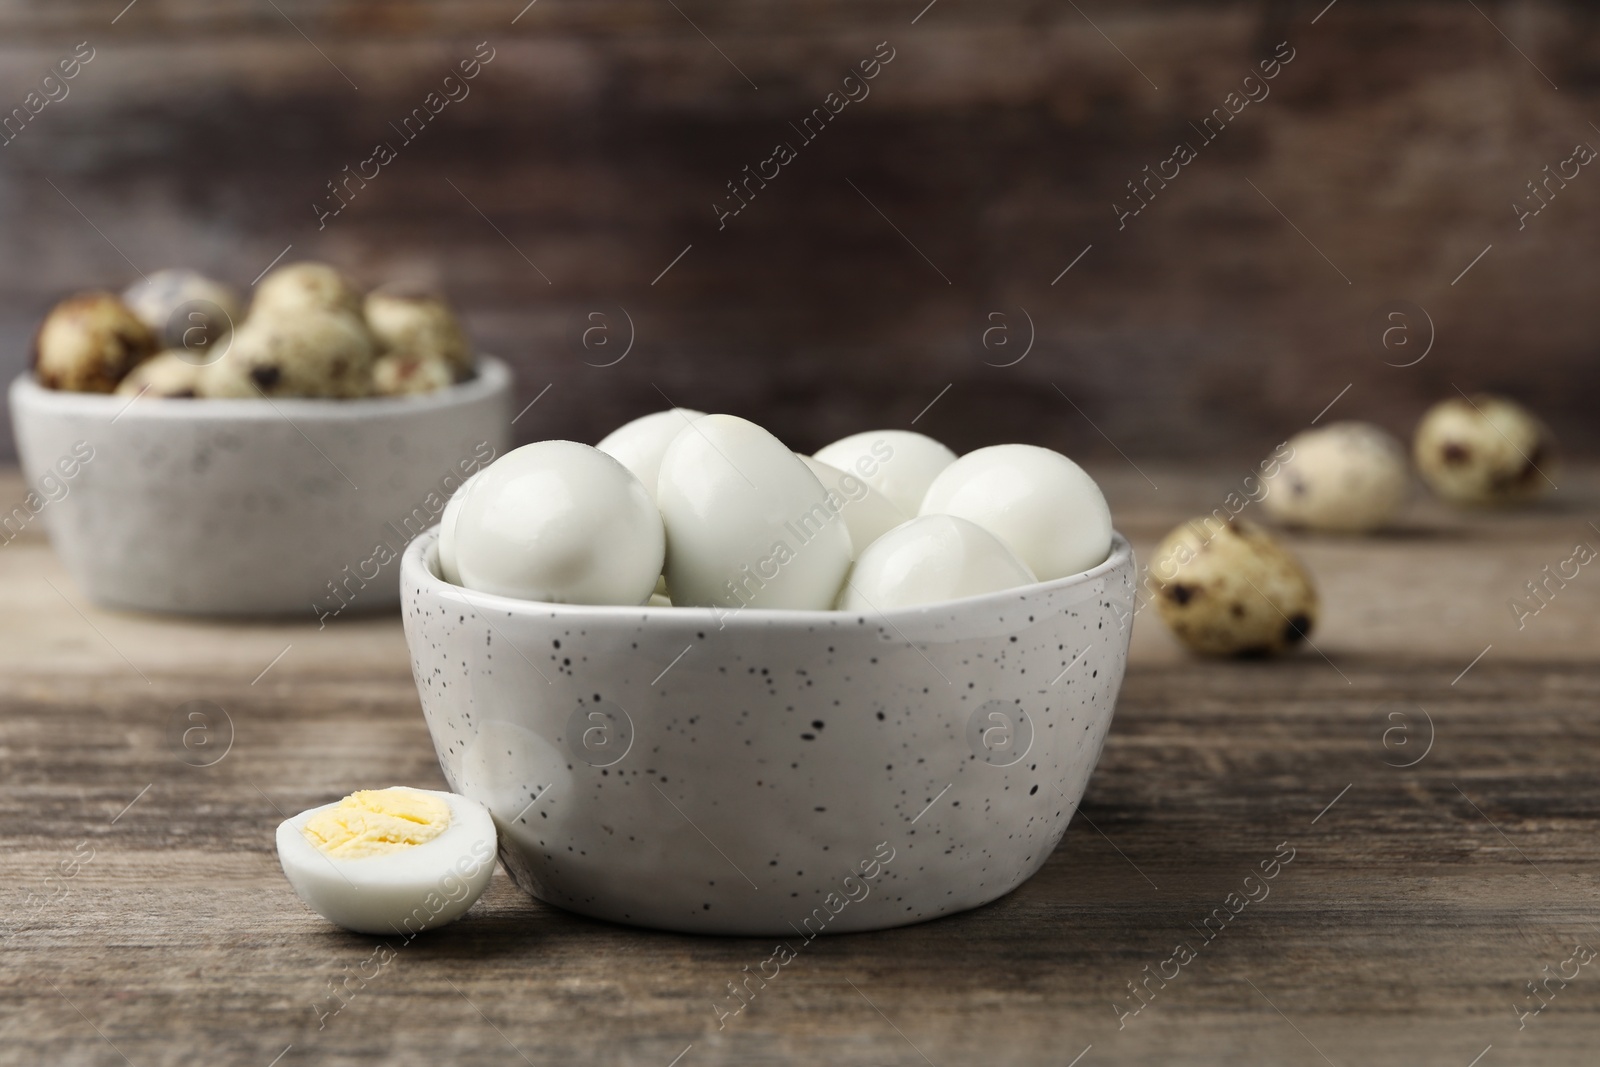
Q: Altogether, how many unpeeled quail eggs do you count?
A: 10